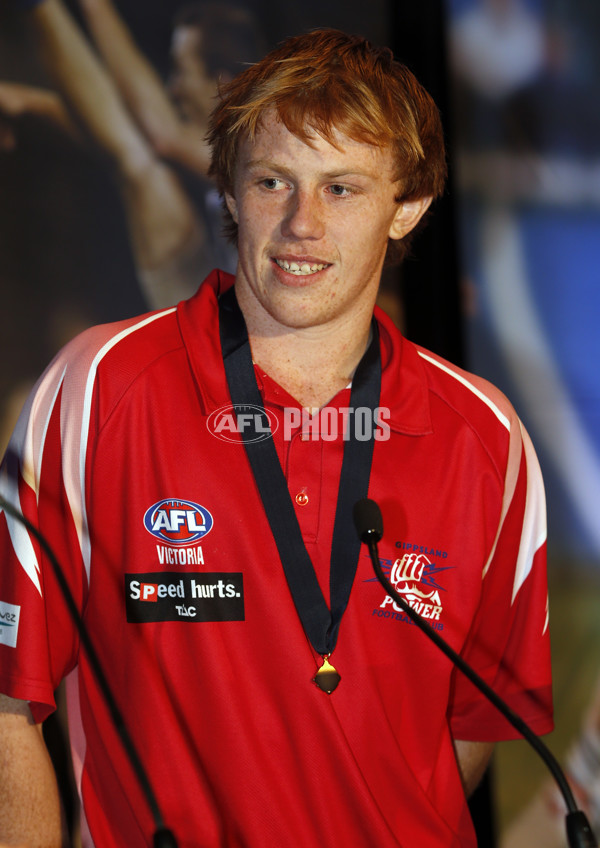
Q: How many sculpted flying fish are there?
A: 0